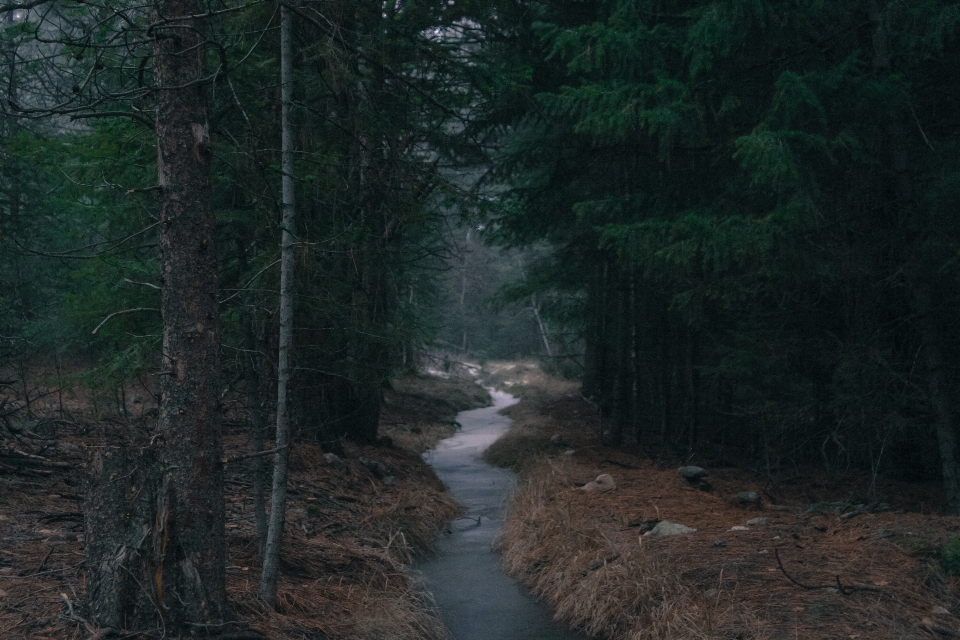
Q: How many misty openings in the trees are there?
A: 1